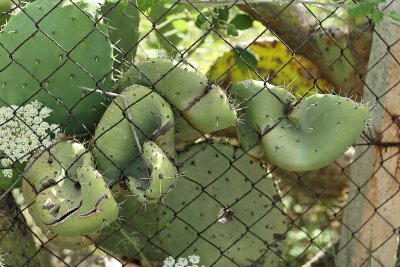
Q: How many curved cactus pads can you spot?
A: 4